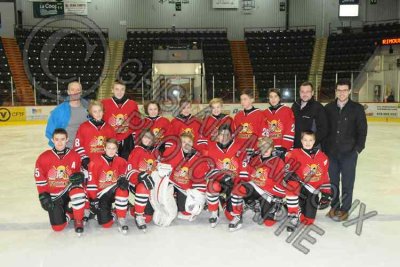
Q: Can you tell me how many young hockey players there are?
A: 14